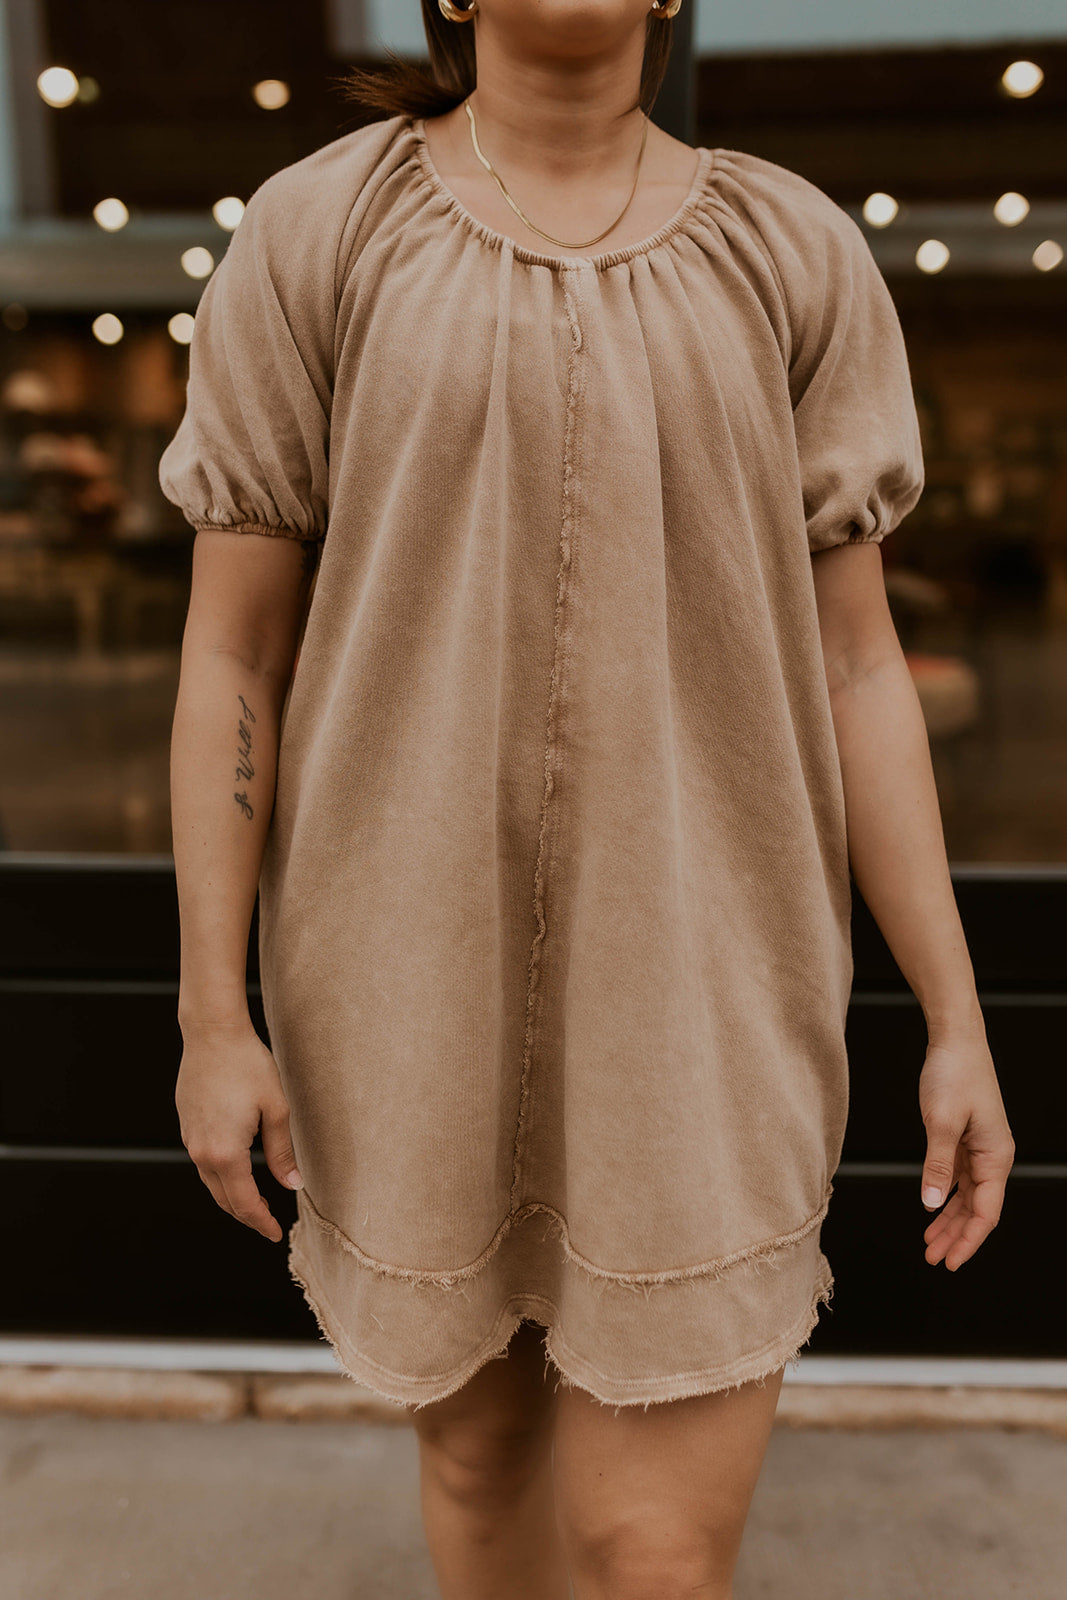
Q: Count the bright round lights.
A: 12